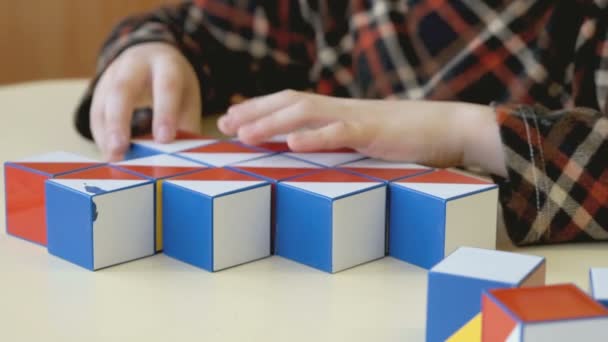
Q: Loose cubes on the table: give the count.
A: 3